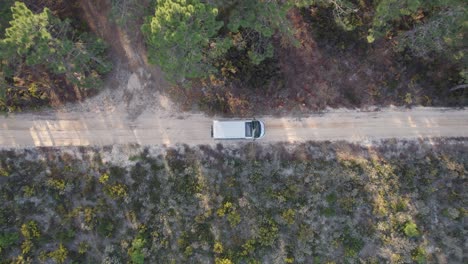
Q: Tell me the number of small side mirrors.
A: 2